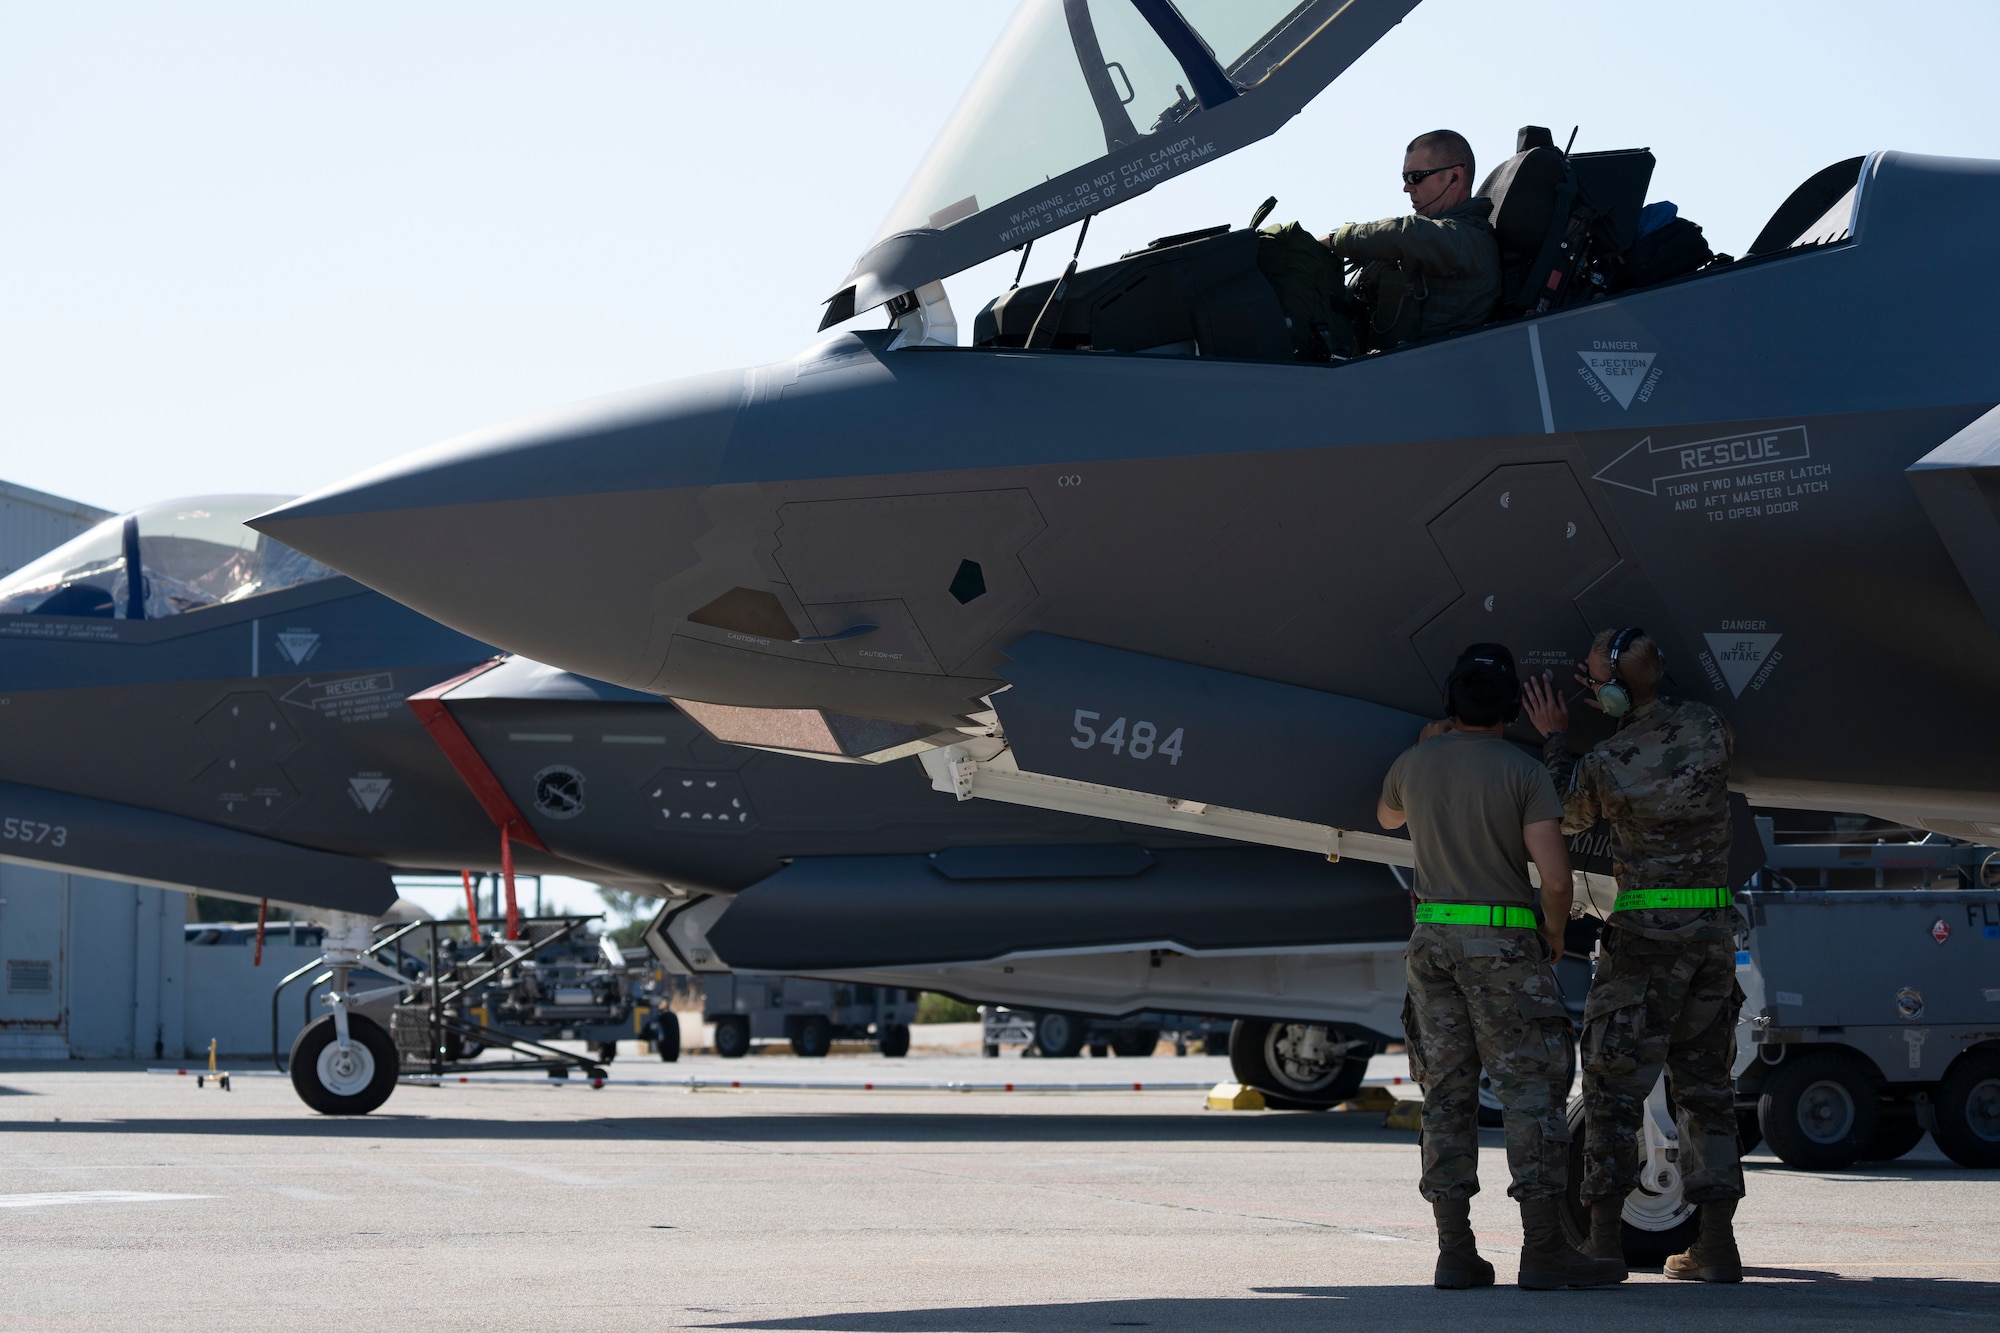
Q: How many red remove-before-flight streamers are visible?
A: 3